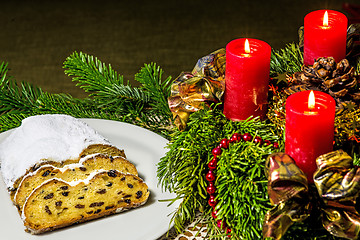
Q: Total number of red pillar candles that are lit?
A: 3